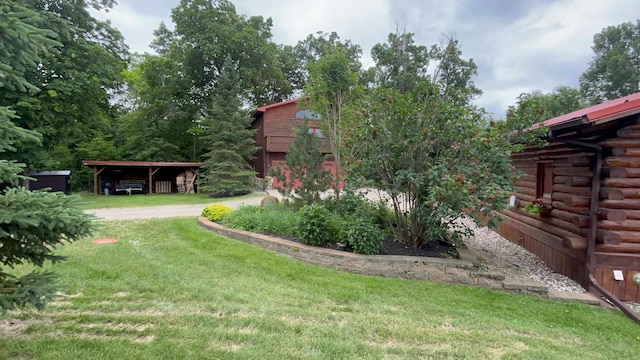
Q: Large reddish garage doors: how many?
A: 2